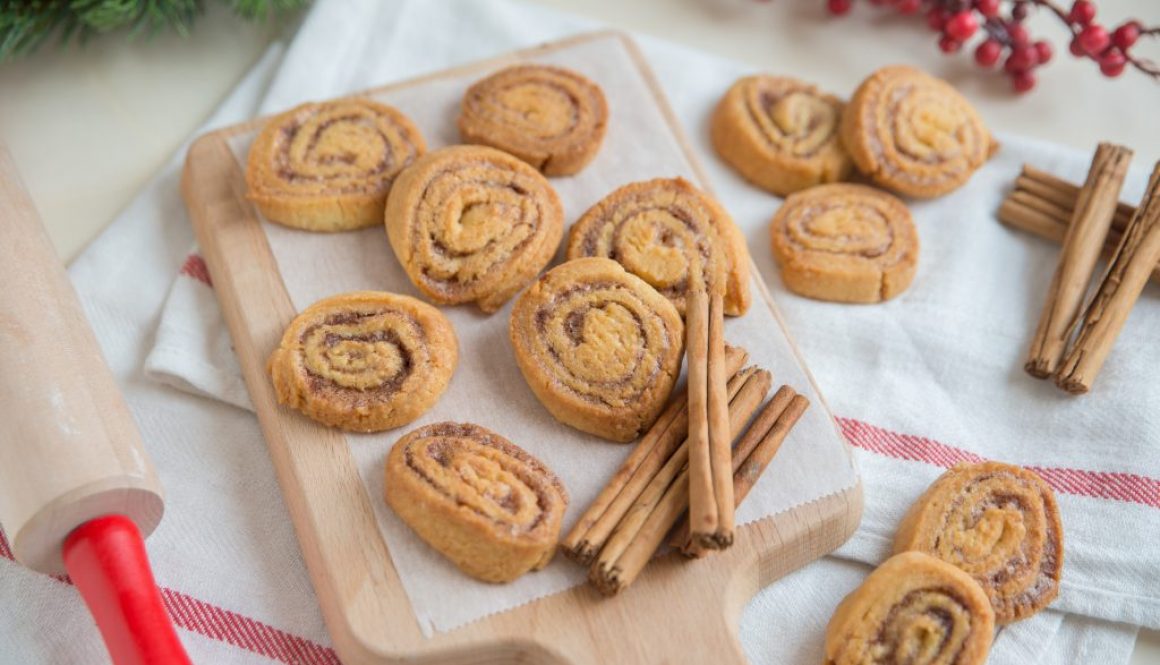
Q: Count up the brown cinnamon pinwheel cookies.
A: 12